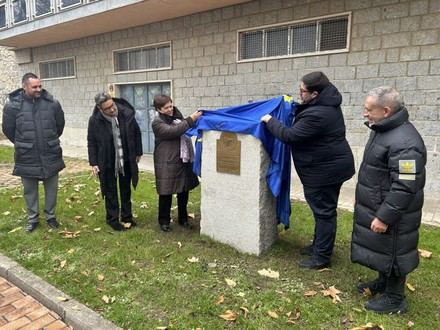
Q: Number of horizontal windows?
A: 3